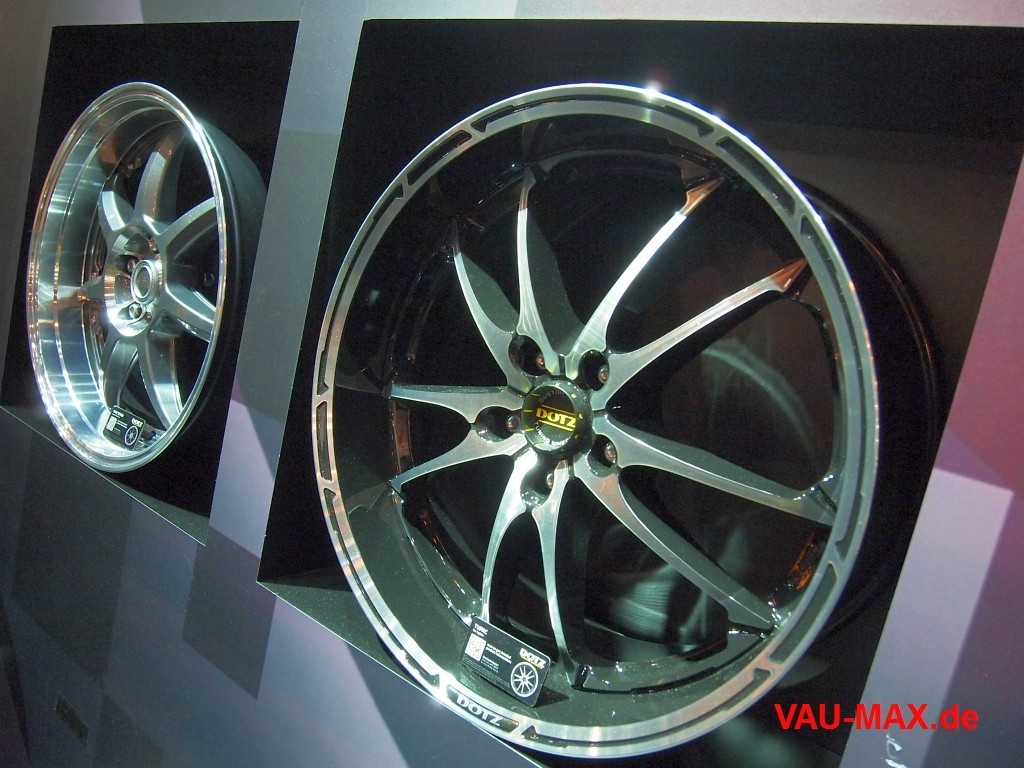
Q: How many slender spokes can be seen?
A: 10